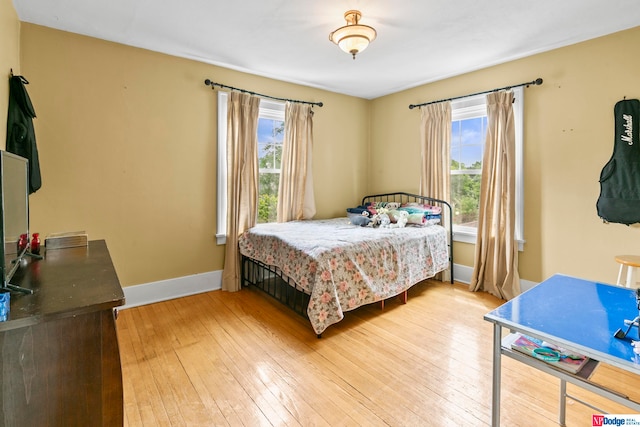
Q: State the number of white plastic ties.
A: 0